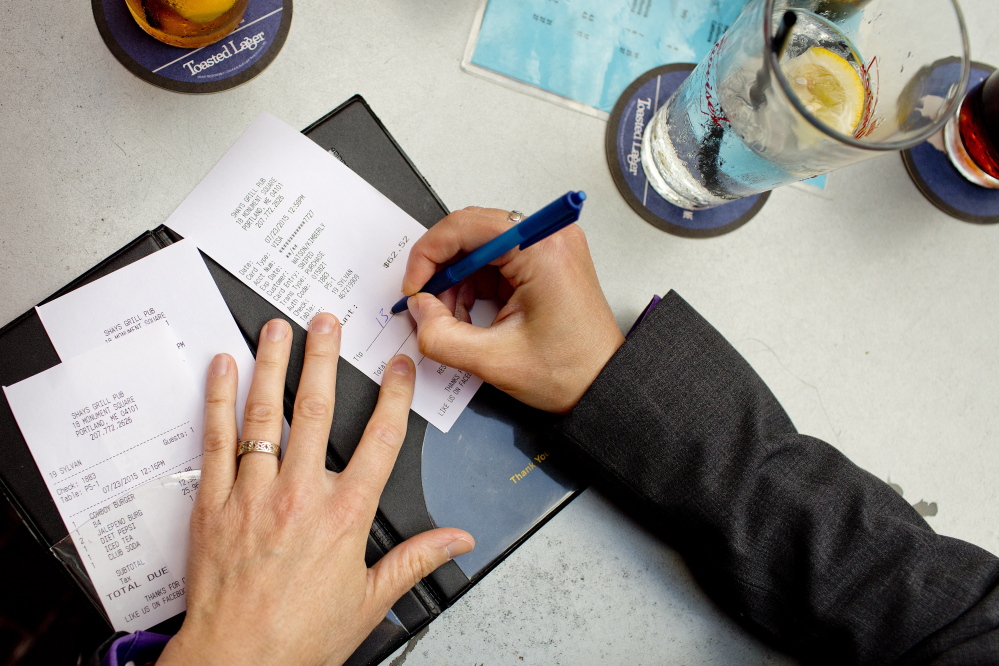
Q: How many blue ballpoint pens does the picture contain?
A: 1